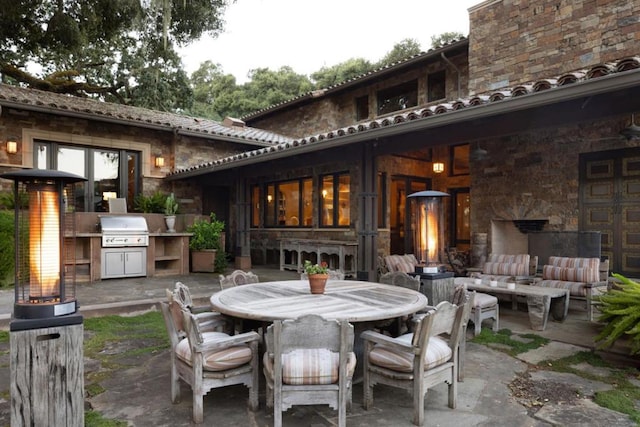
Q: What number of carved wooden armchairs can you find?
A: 8